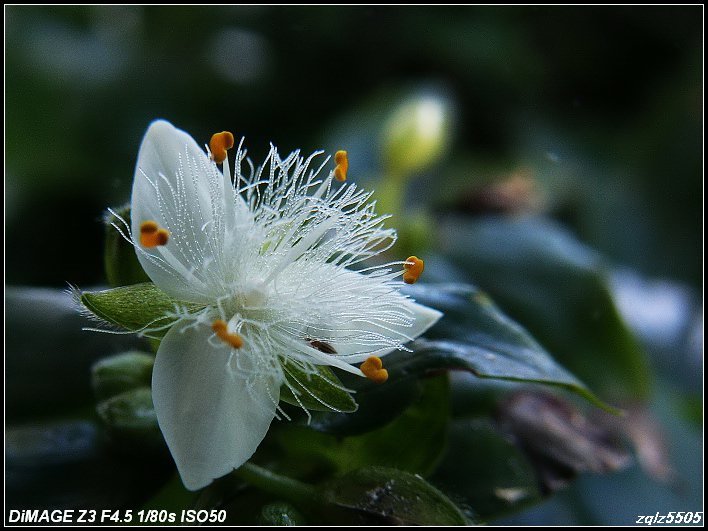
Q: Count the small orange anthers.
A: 6